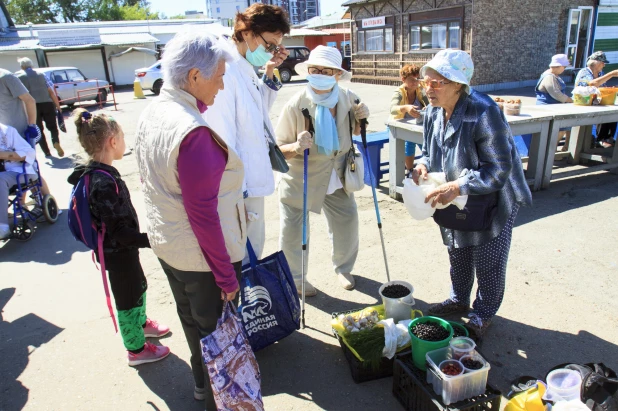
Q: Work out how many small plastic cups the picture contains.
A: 3